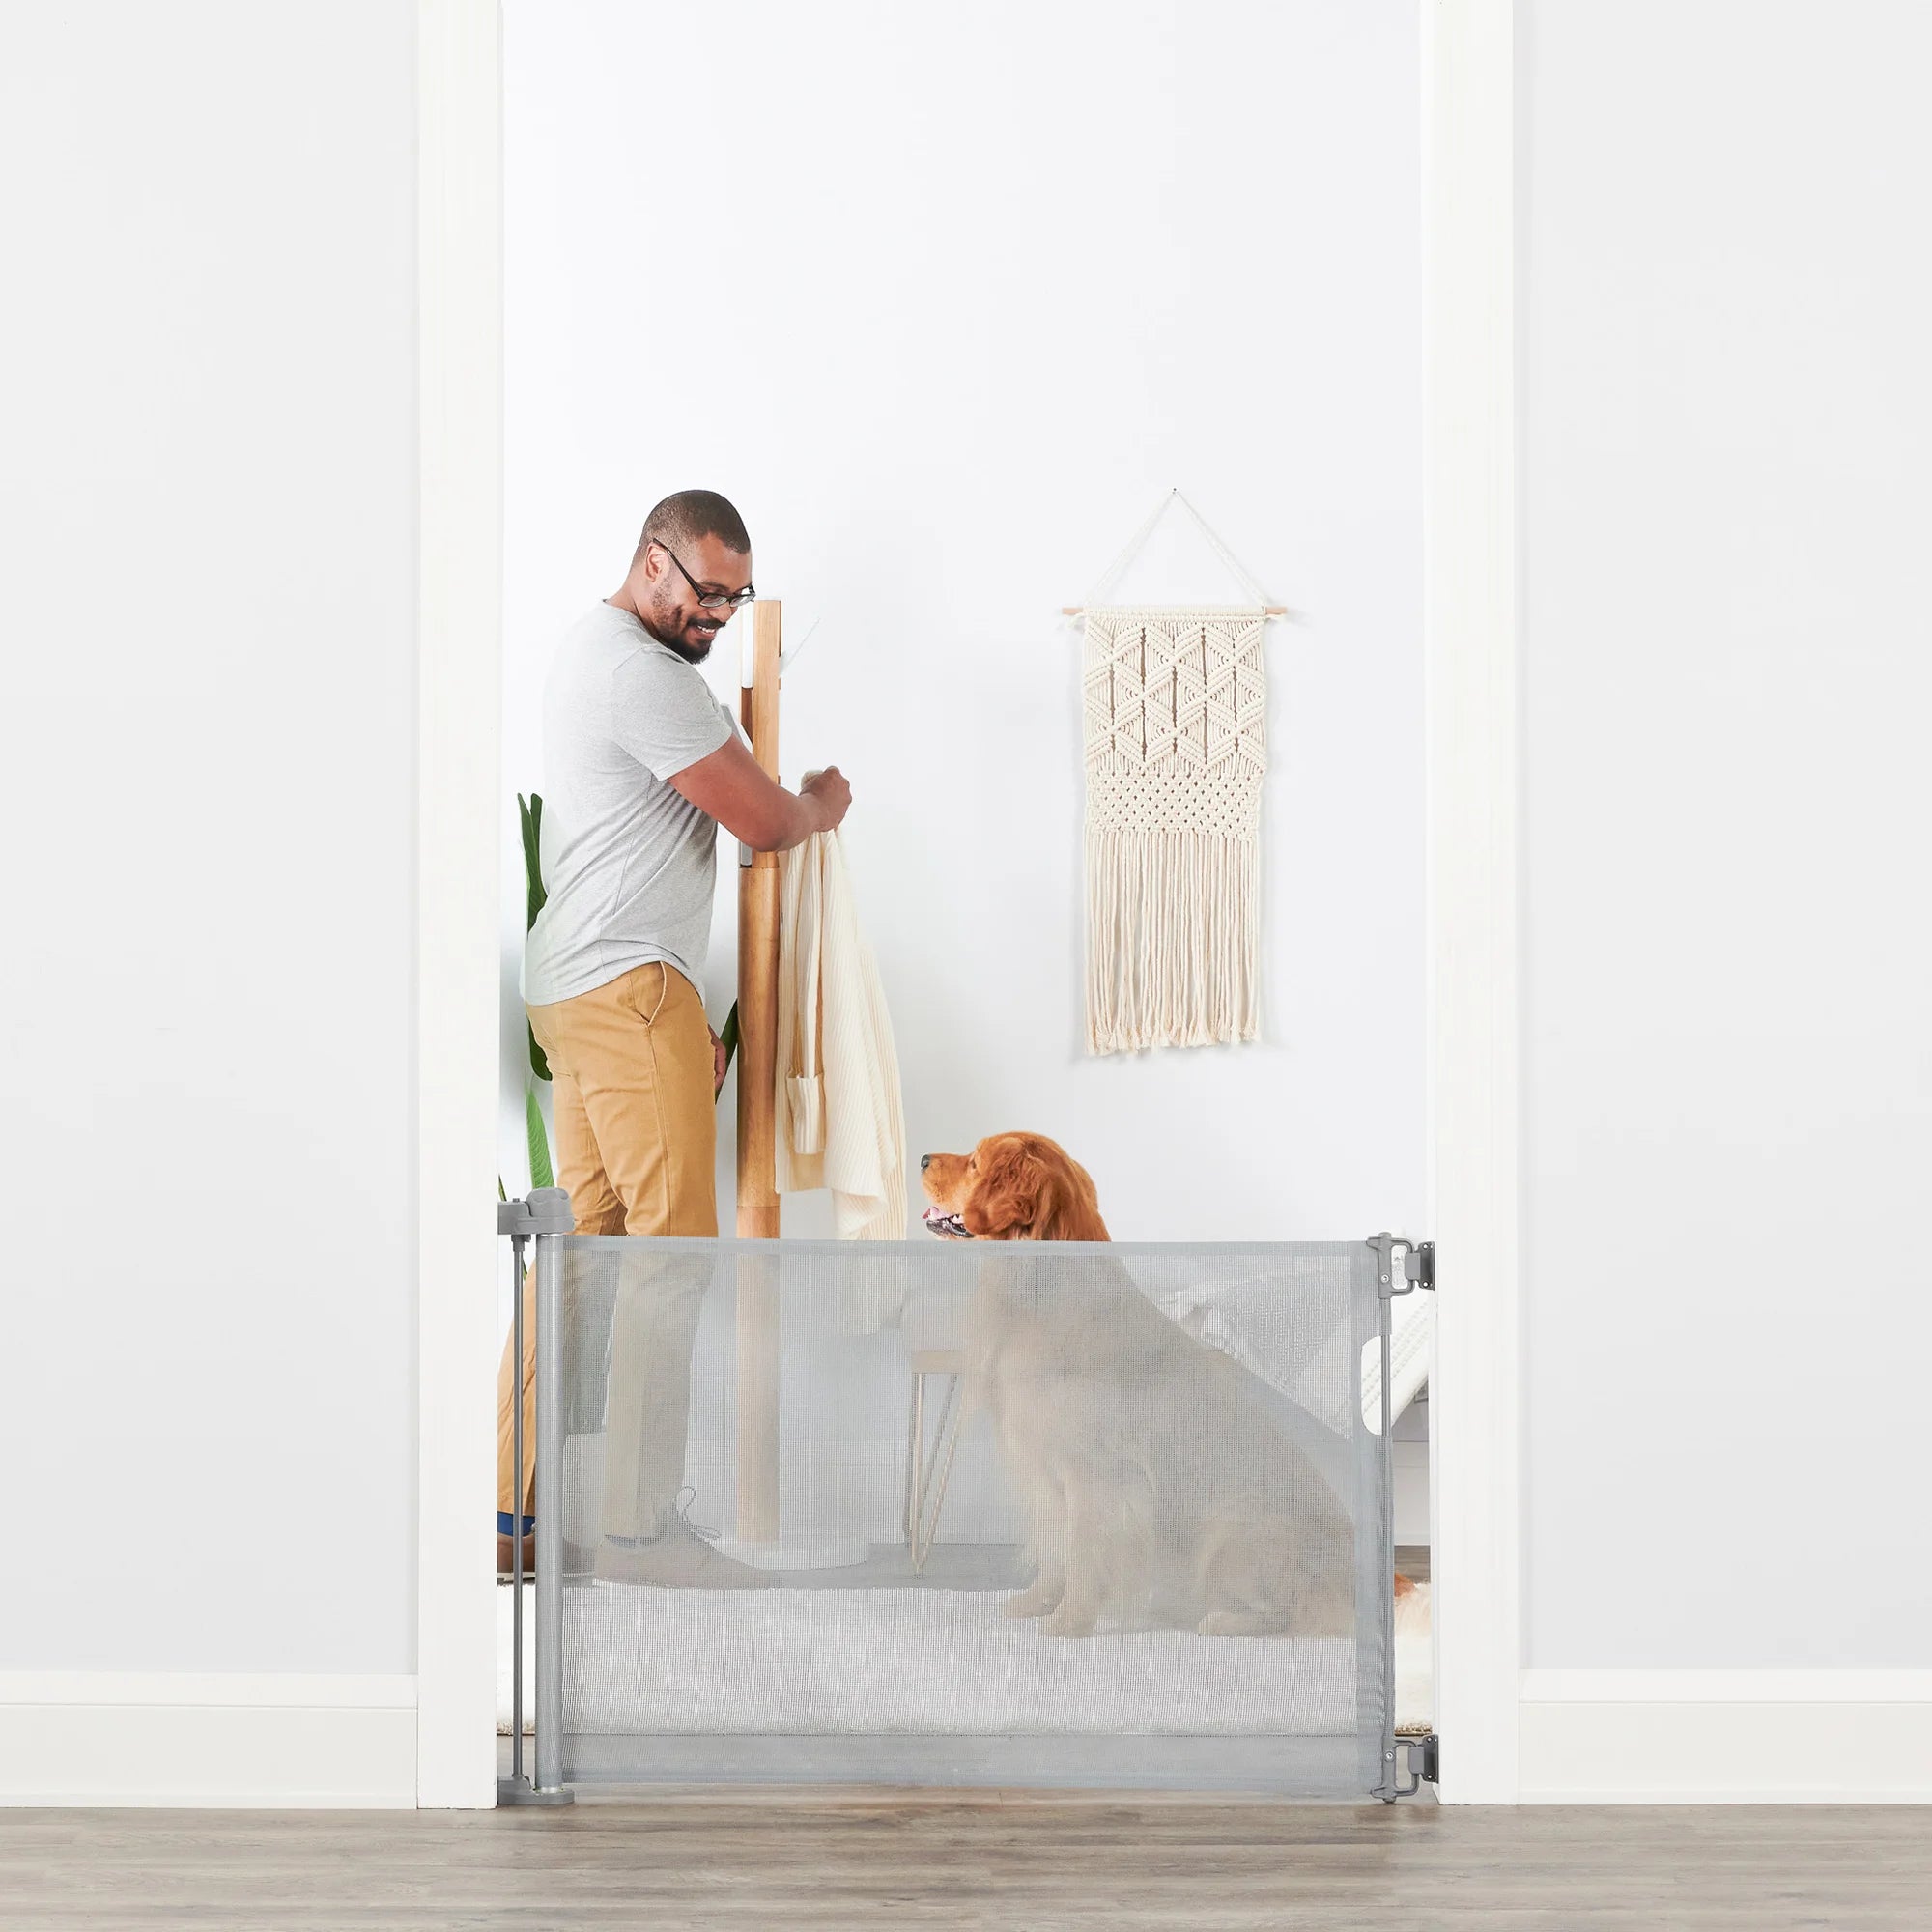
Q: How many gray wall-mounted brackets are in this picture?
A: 4